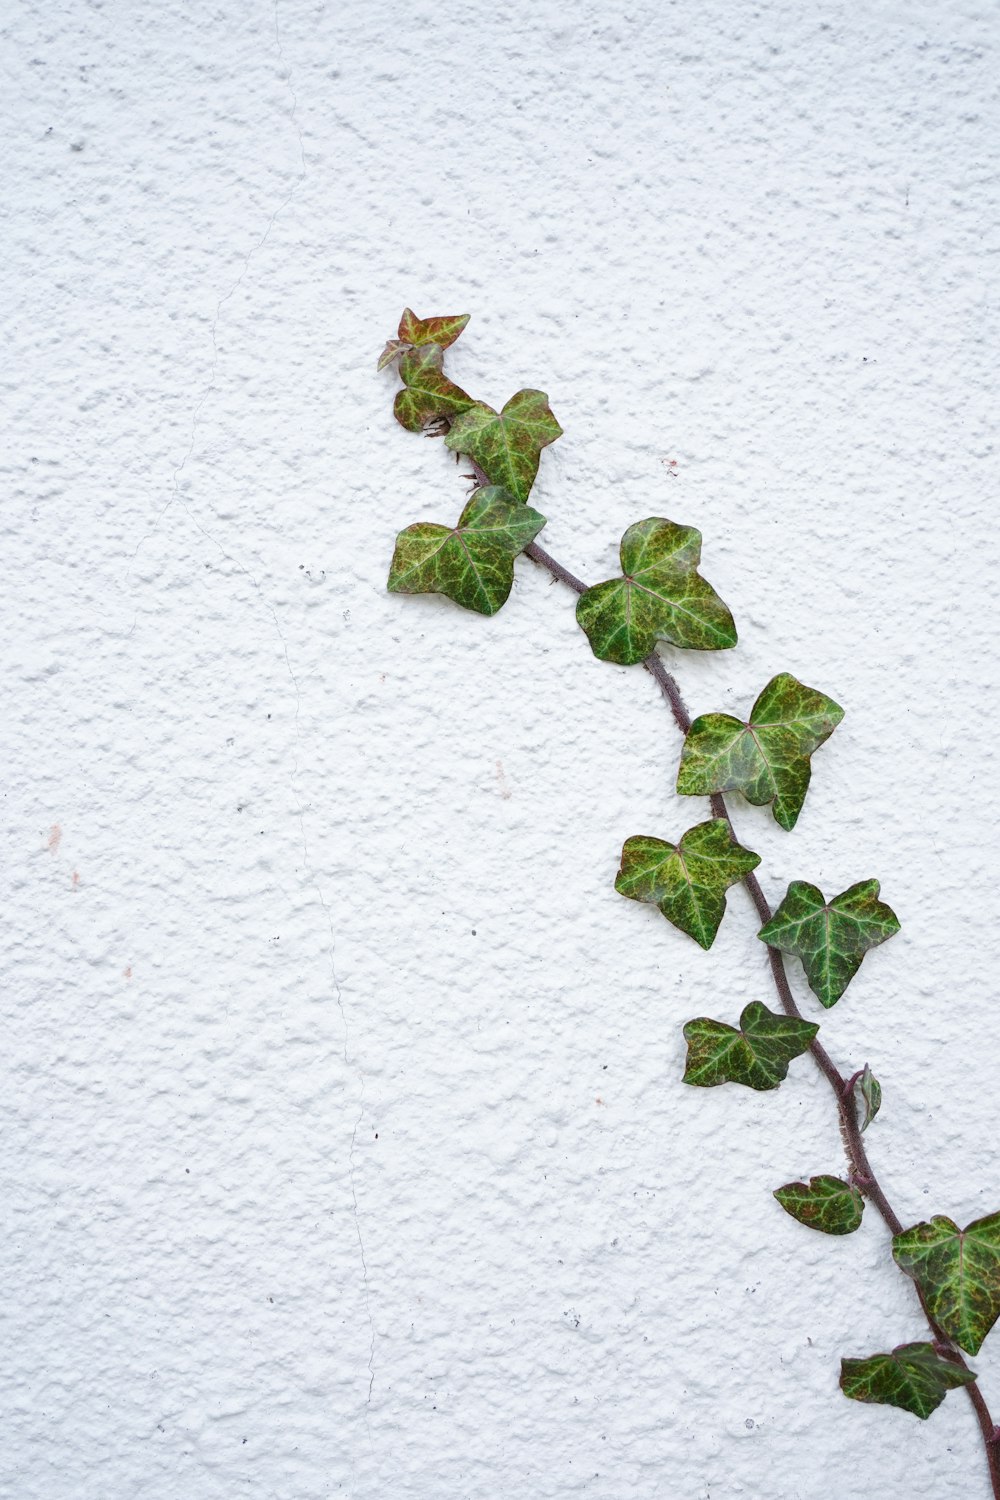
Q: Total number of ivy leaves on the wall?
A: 14